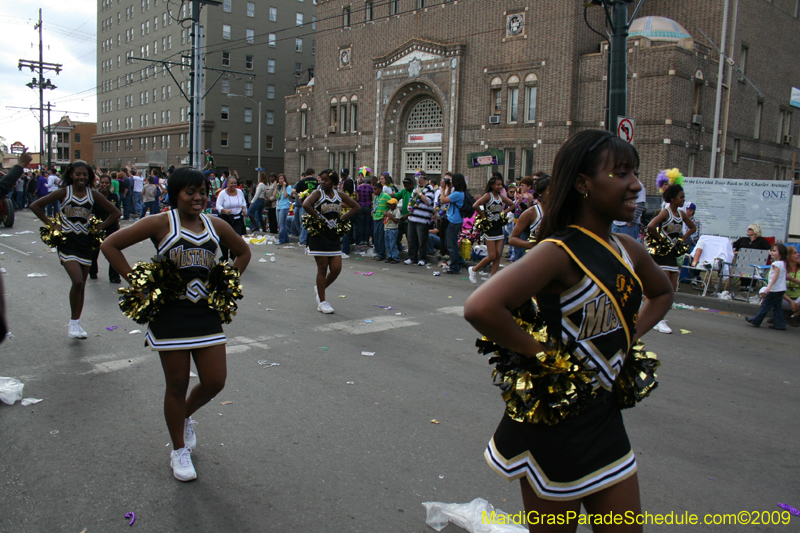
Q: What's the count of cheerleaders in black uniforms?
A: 7